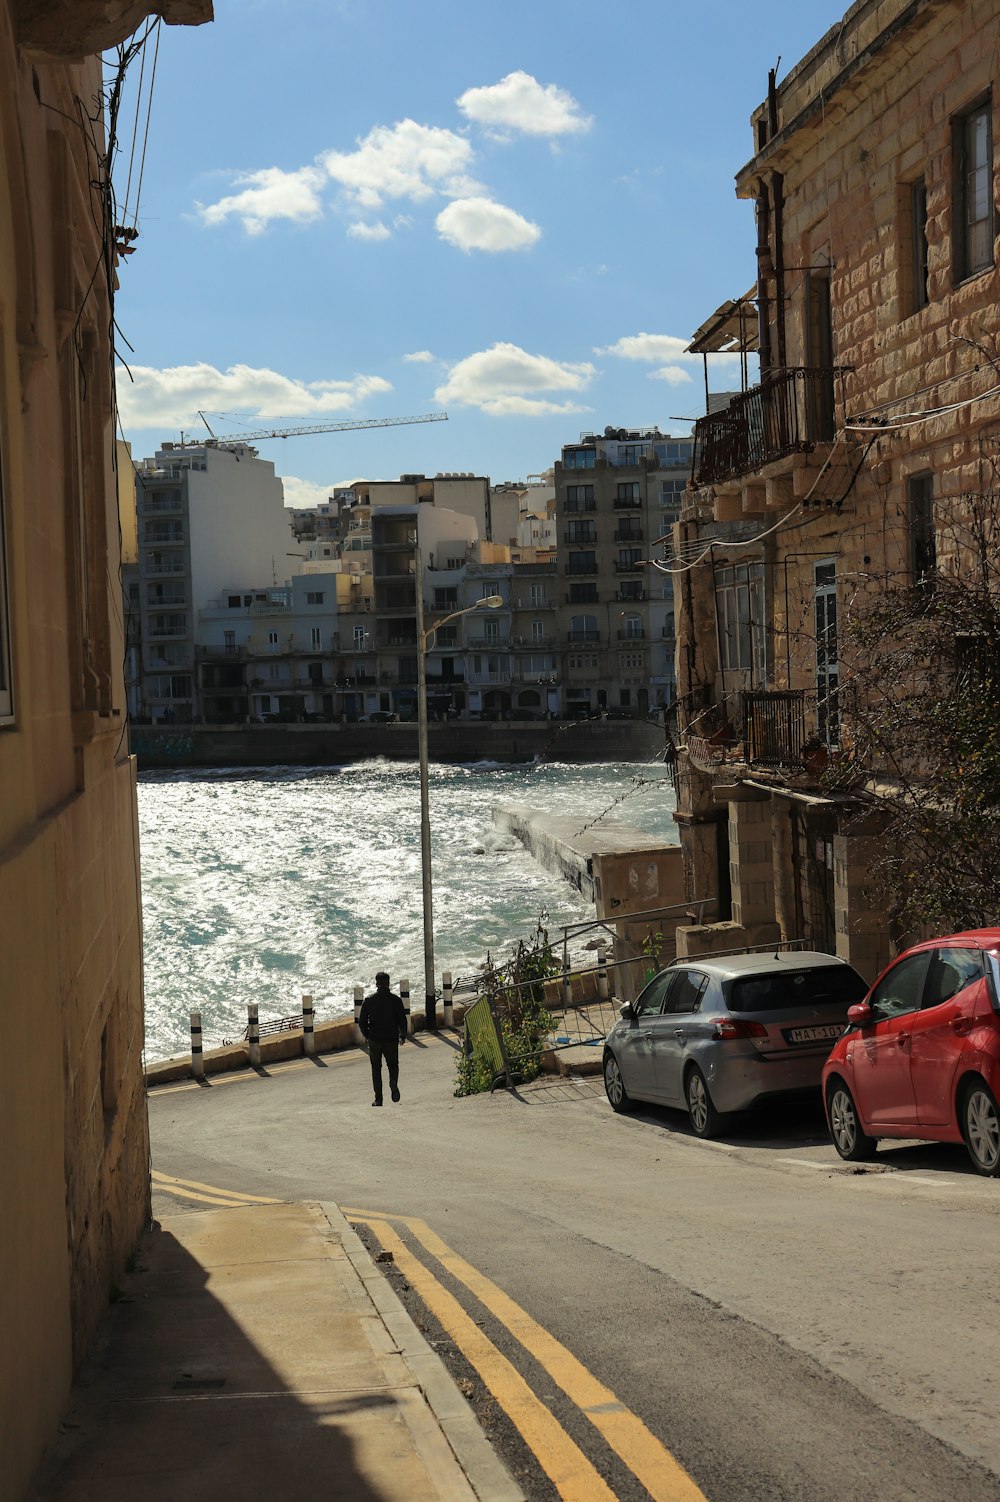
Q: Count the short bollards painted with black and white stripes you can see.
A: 8